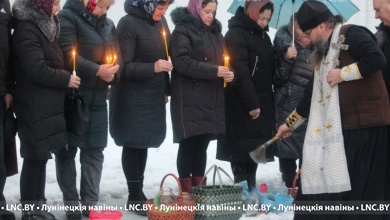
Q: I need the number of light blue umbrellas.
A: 1